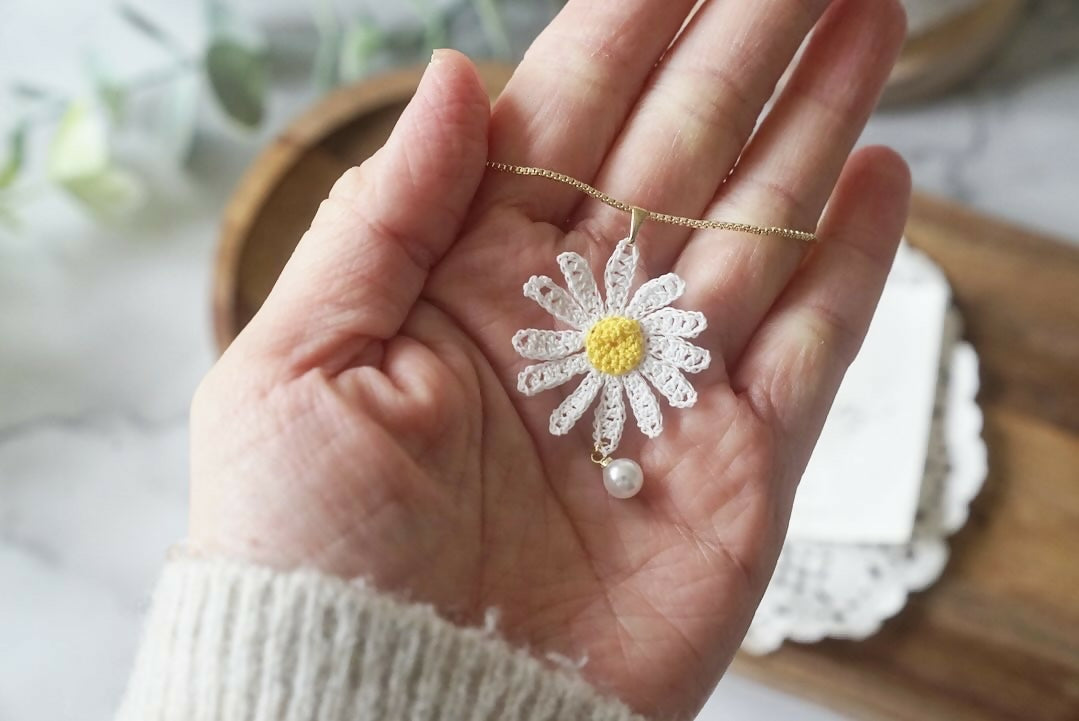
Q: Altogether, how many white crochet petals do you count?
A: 12